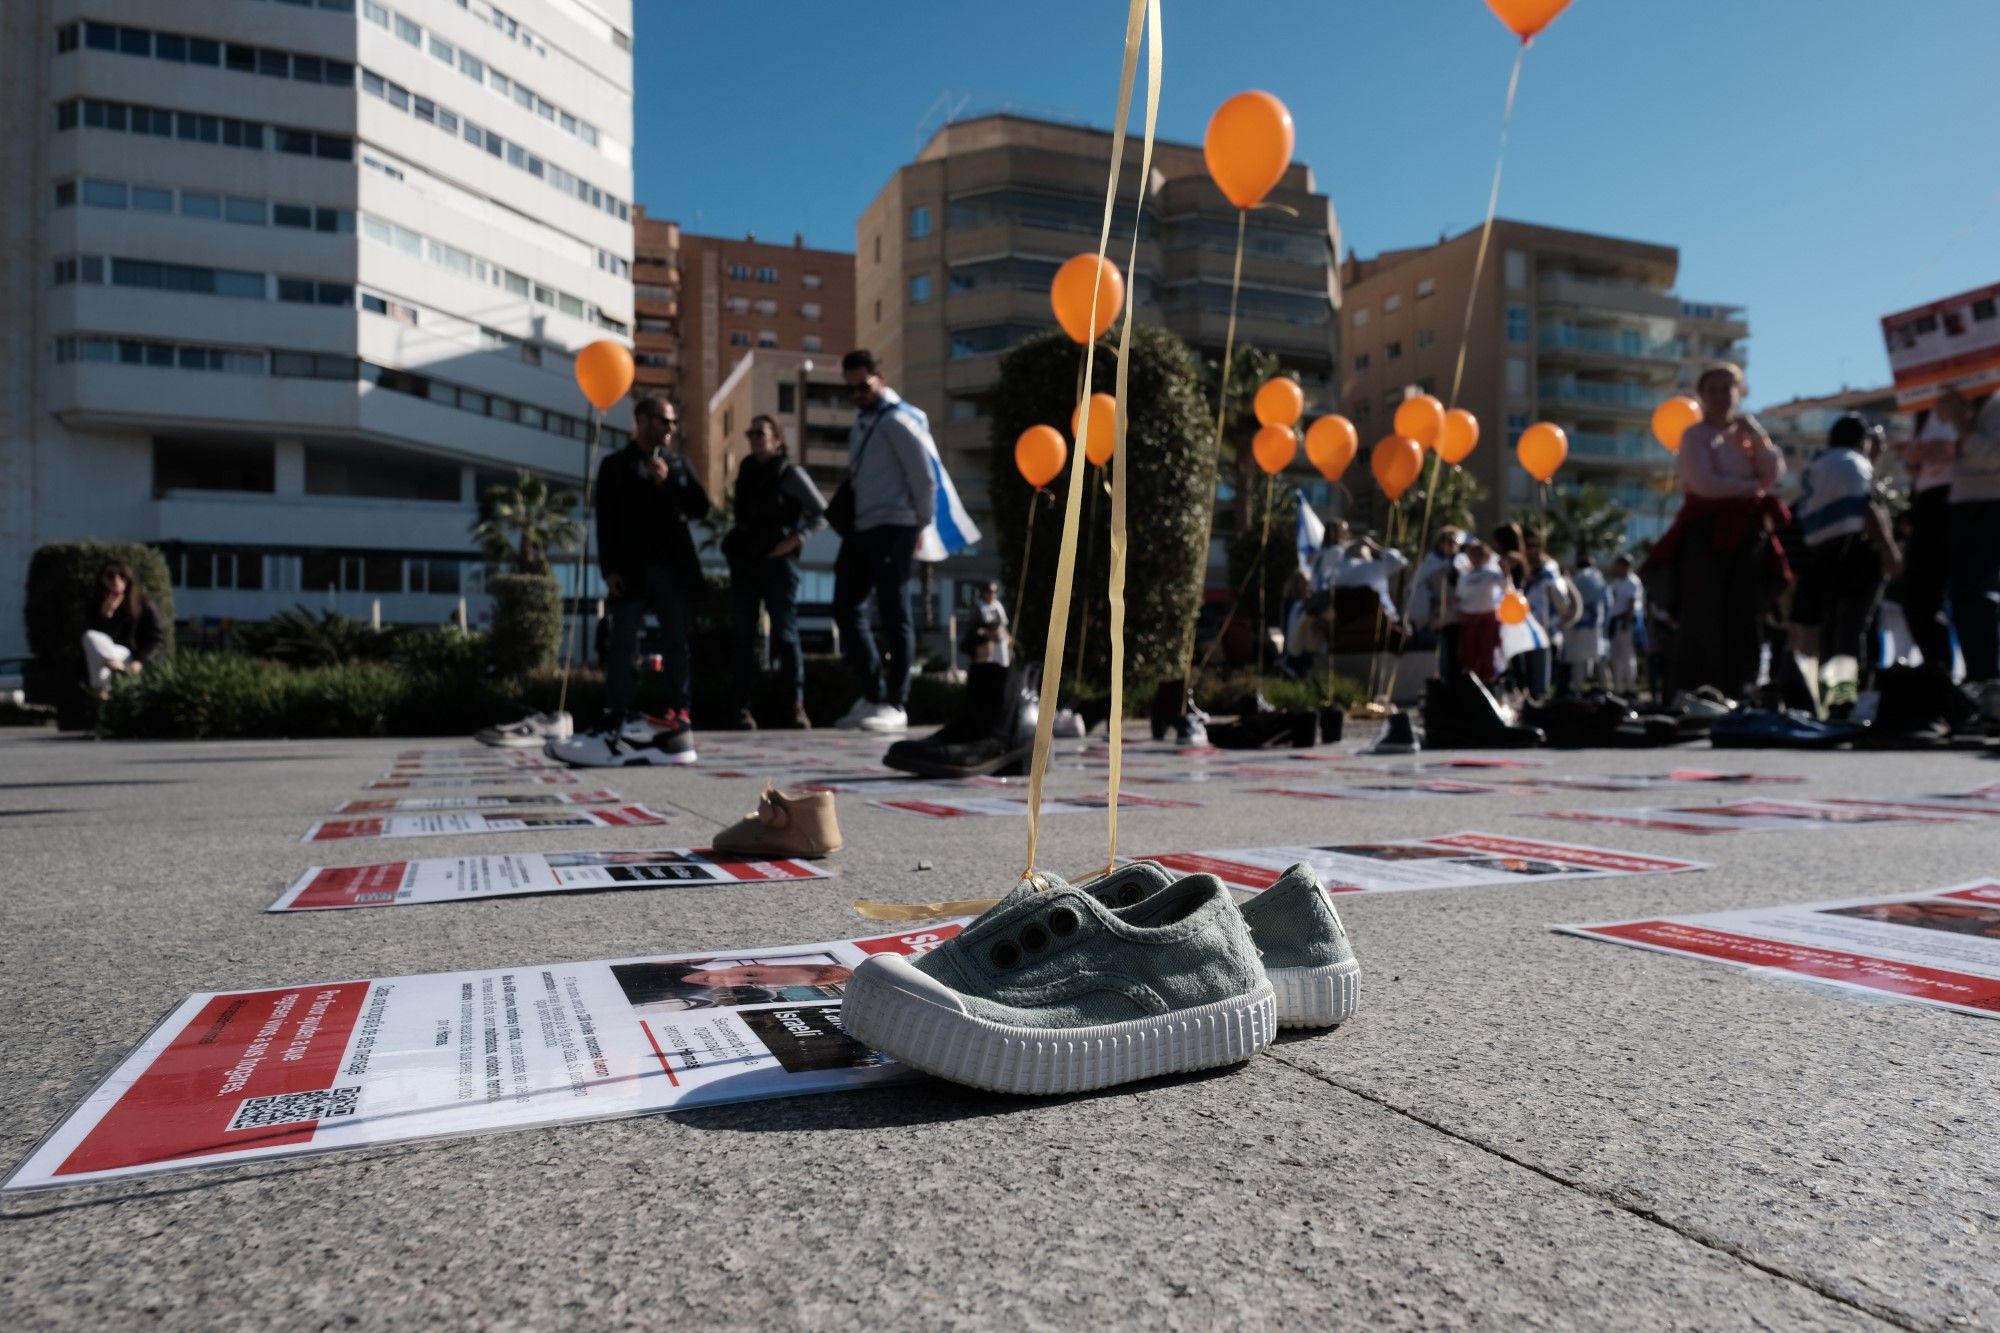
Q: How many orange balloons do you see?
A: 15